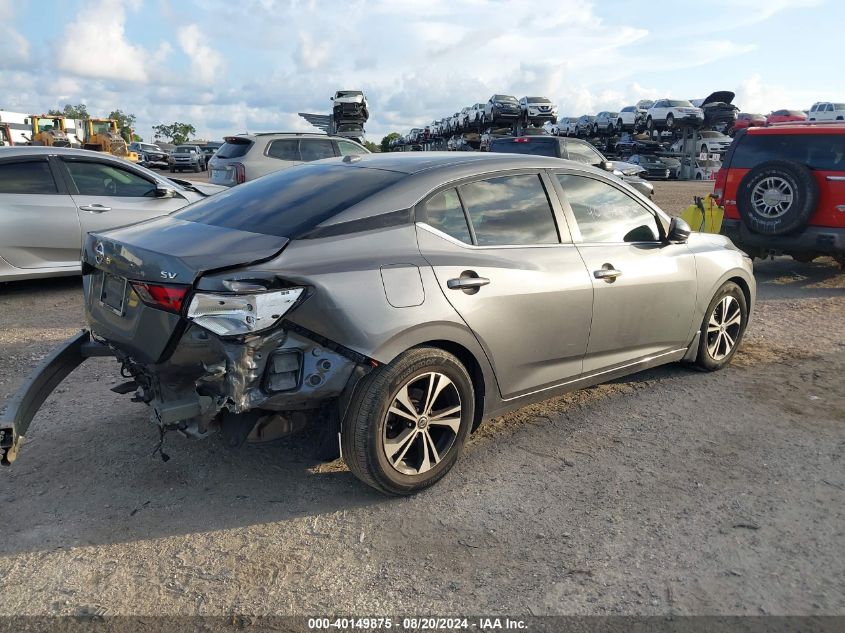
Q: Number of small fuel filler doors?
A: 1